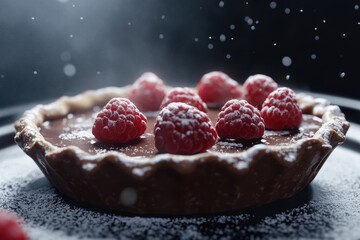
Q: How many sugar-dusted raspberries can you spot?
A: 8